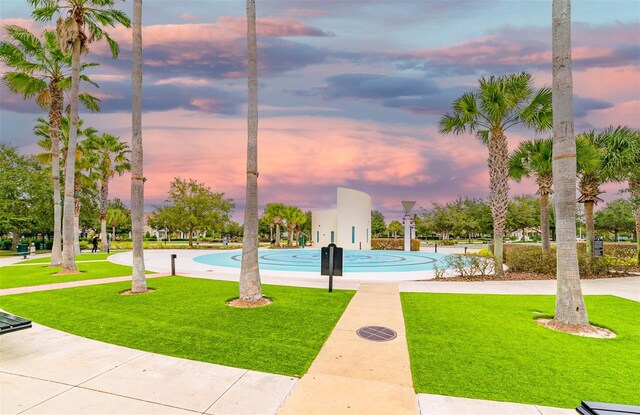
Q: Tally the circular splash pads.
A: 1